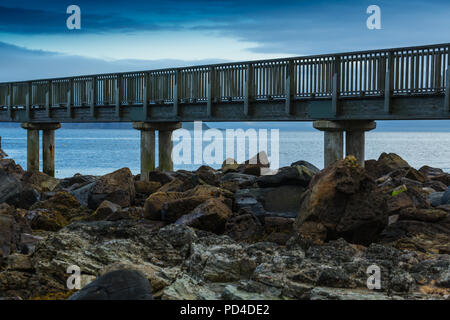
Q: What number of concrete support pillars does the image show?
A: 6